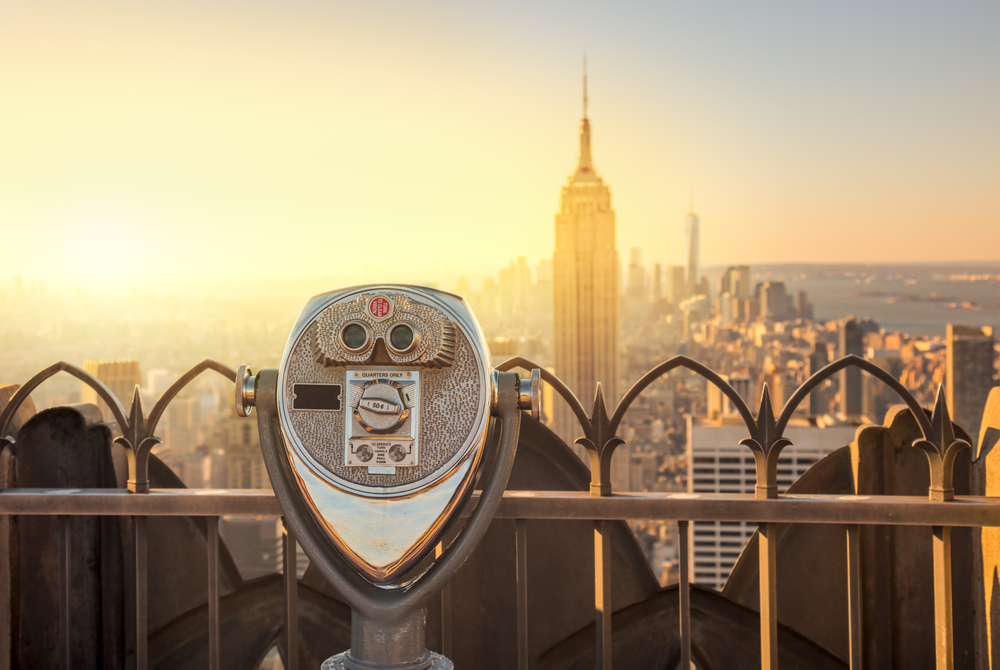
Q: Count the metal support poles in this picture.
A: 11